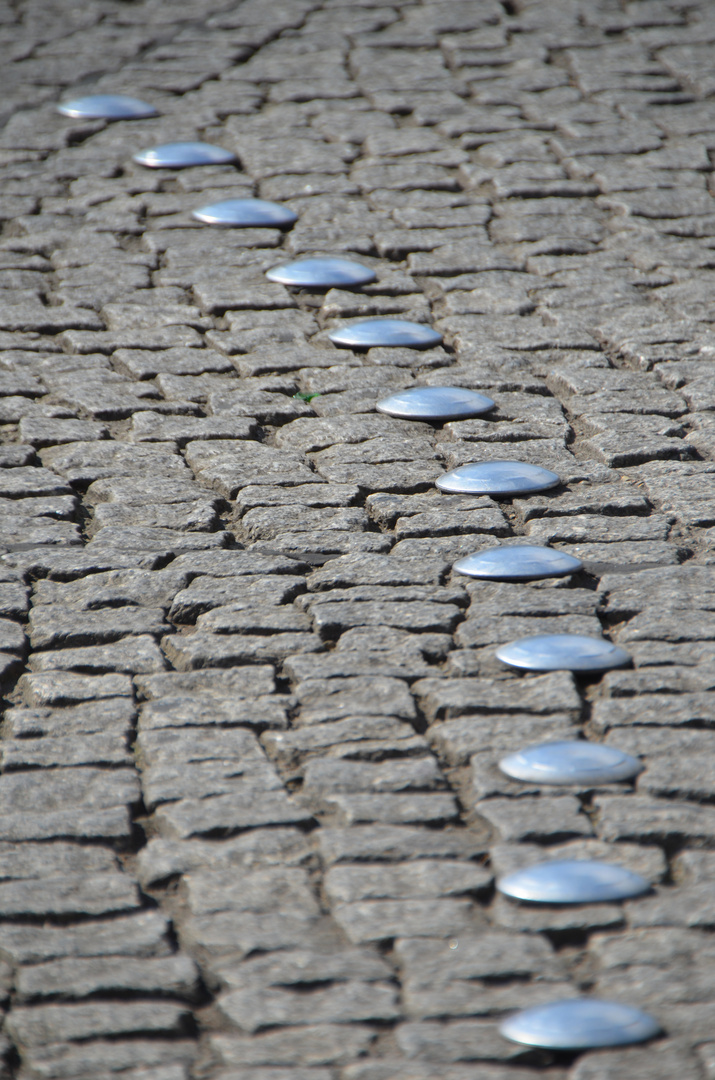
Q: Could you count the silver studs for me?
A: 12